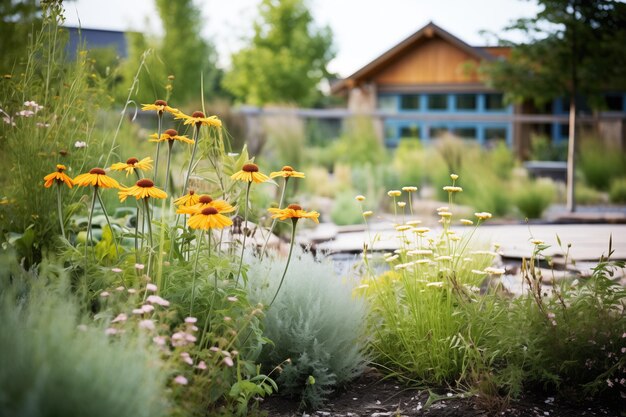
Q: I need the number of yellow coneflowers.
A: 13